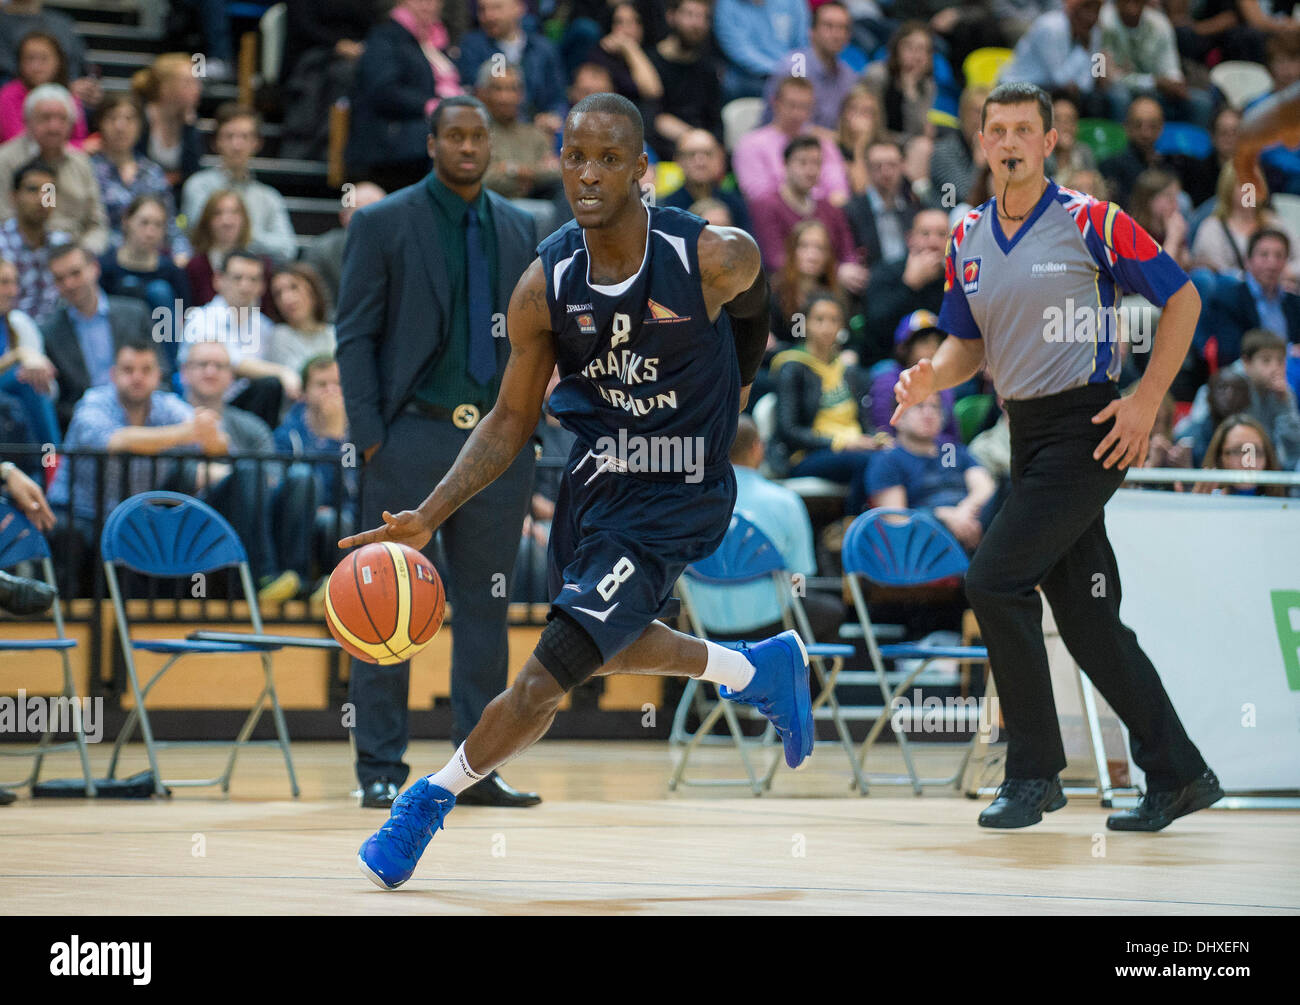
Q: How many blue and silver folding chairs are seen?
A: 4